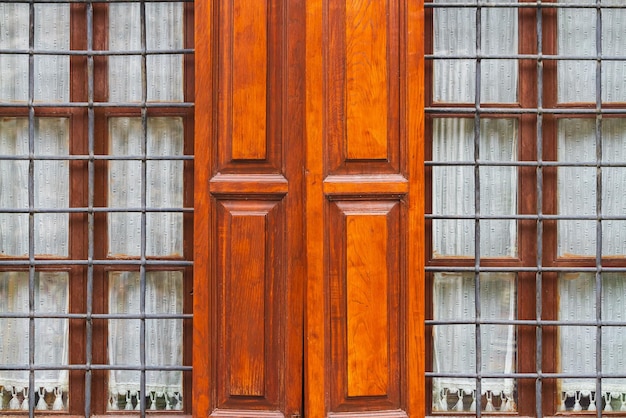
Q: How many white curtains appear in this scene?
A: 4